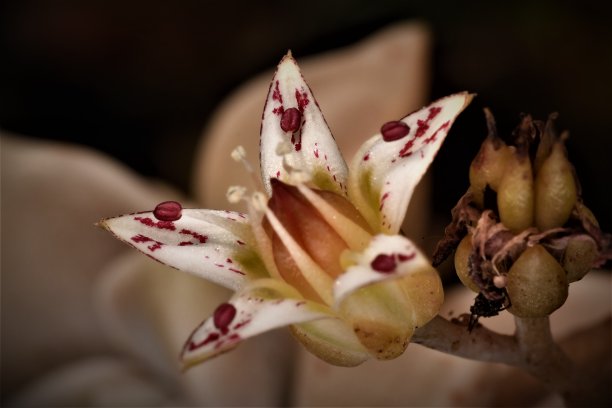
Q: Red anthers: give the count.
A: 5